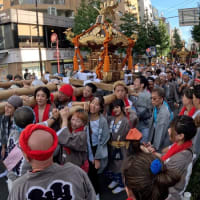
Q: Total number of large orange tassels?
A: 3